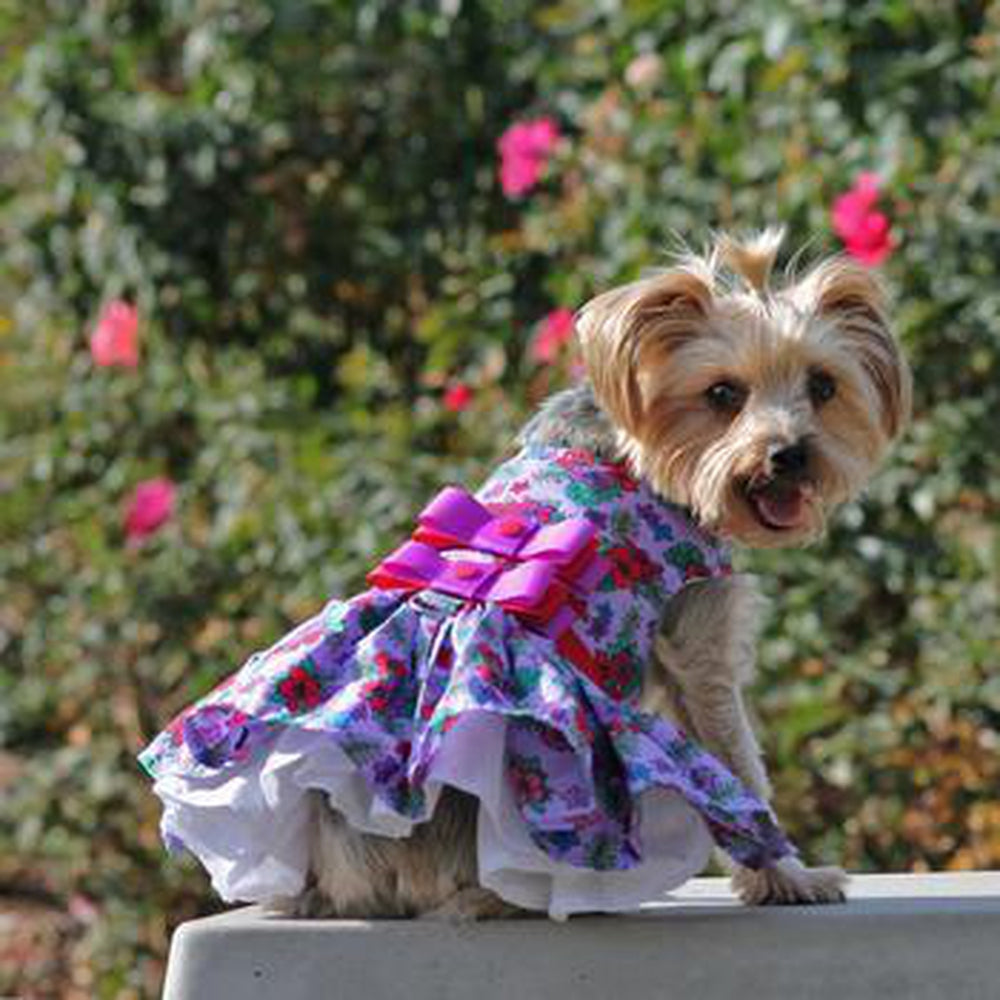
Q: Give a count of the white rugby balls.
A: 0